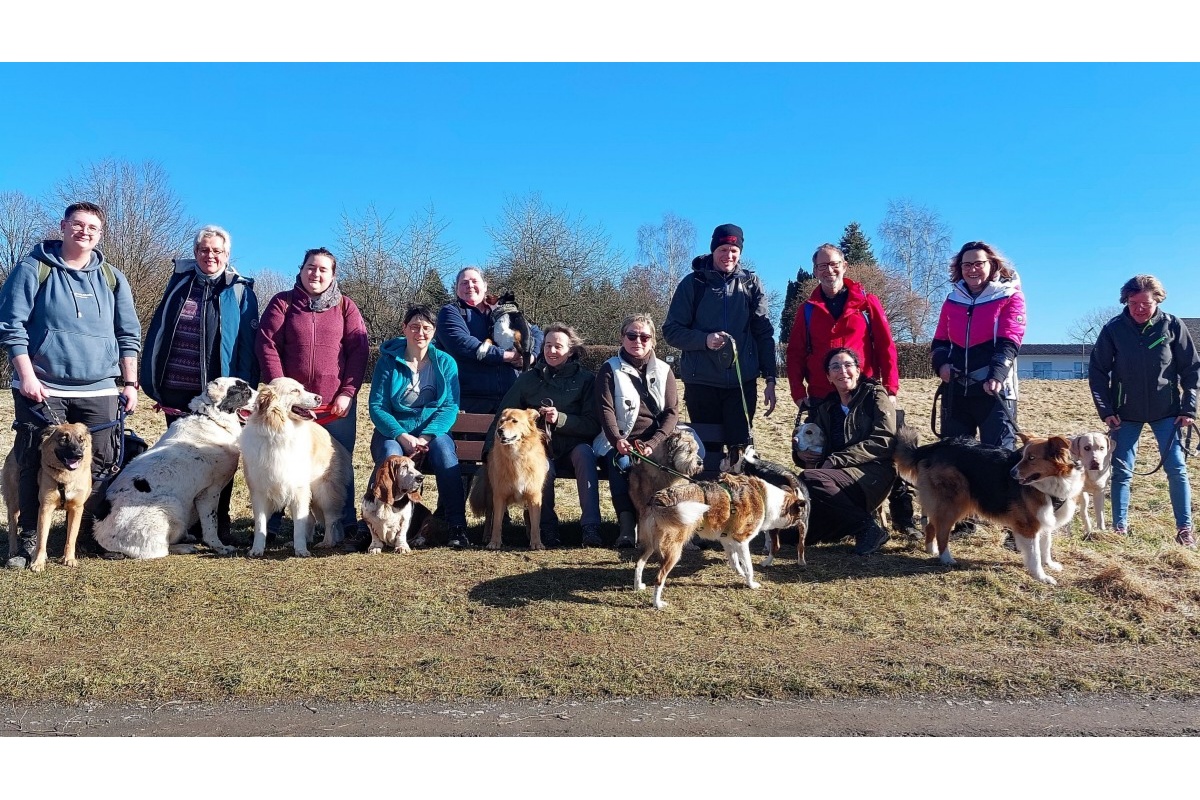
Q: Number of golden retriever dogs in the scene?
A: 1